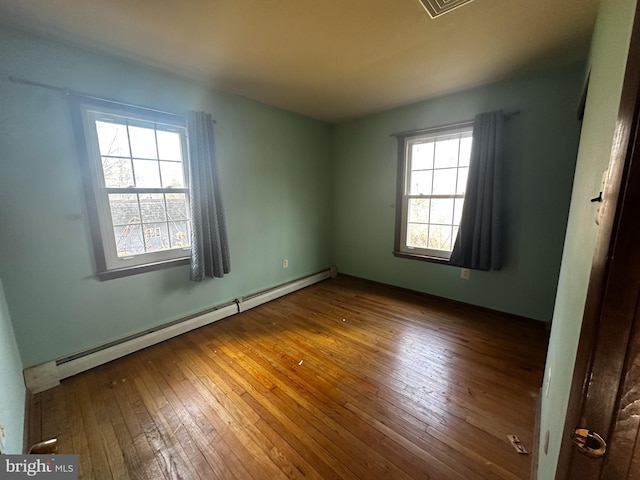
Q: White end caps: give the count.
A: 2